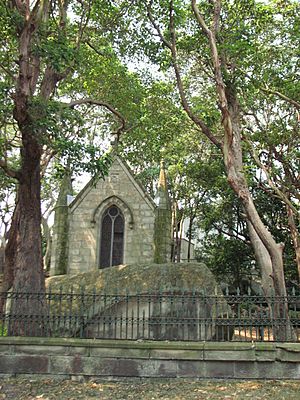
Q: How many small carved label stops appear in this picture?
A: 2